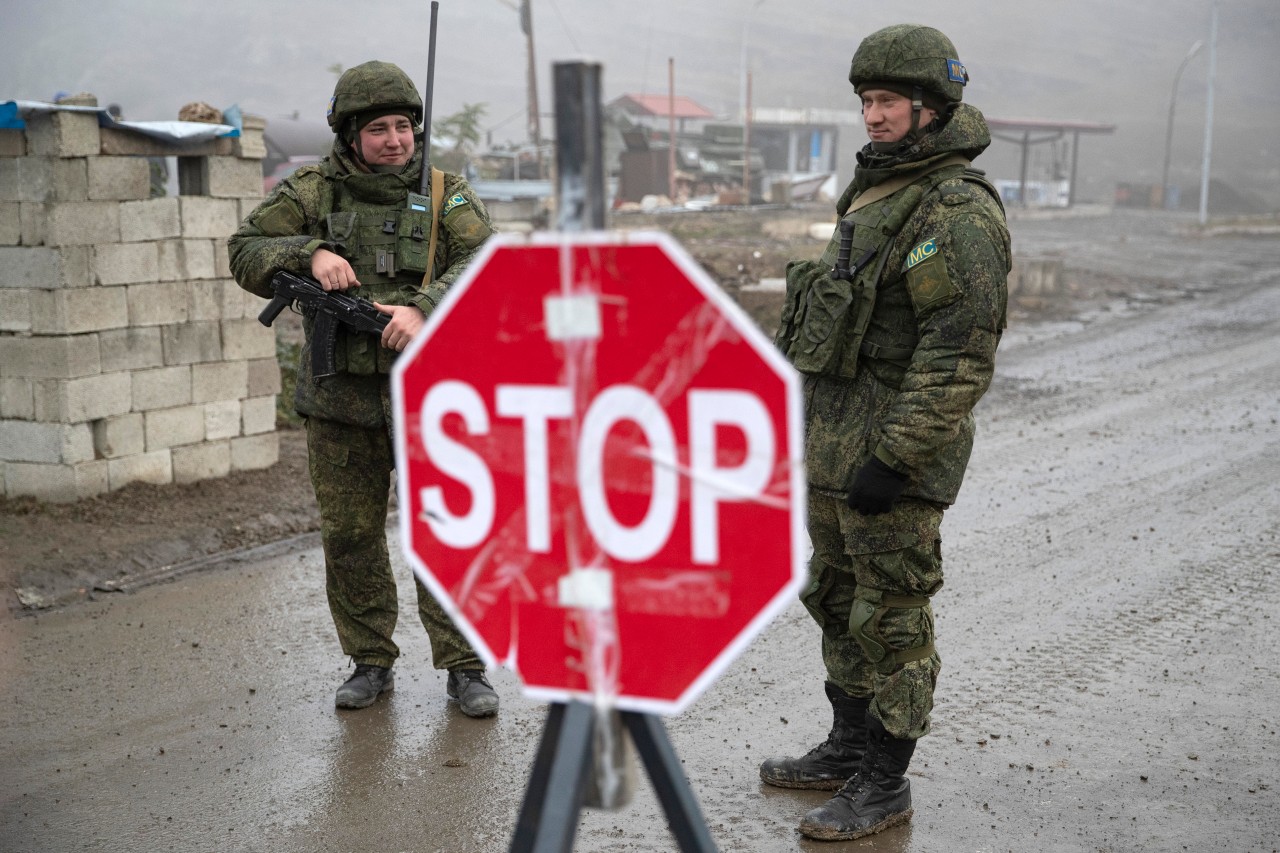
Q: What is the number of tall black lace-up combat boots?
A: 2